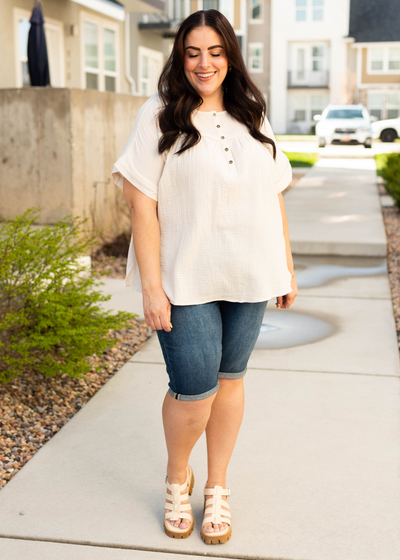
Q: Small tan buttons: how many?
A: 5